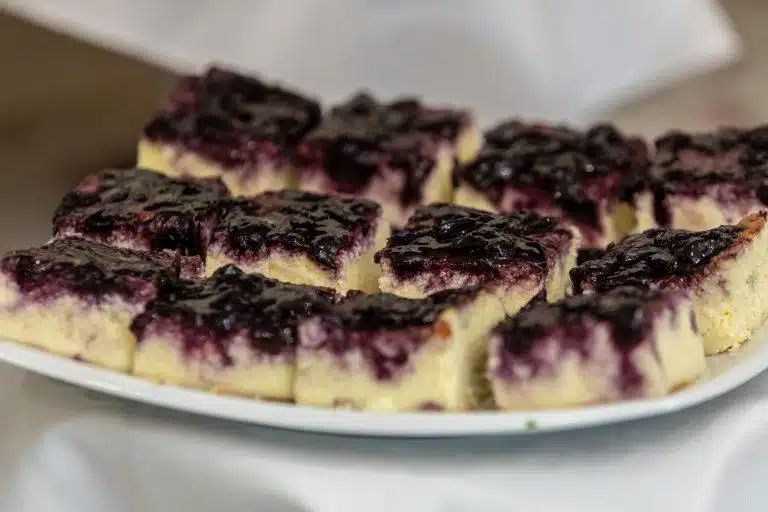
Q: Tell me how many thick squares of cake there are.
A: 12